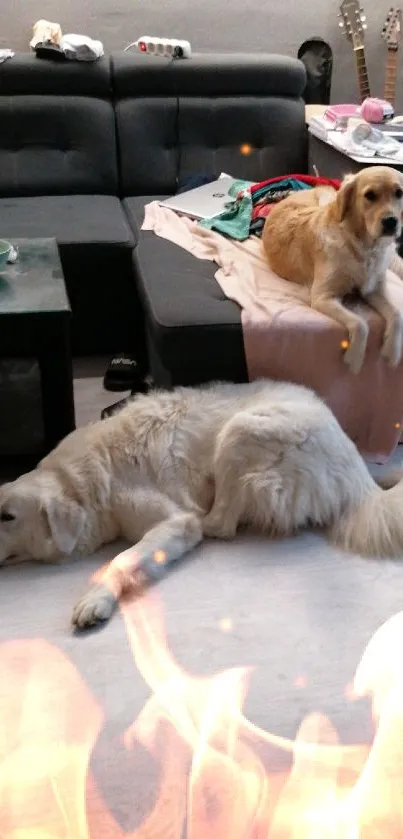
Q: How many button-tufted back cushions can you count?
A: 2